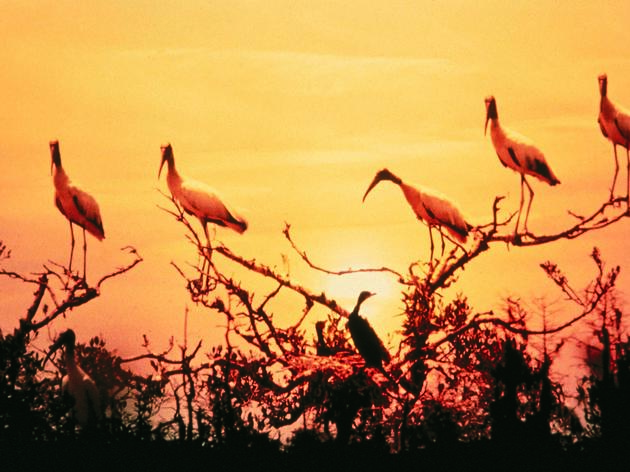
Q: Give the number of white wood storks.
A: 6